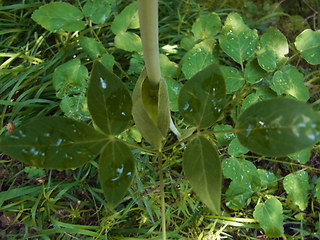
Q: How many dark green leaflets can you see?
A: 6